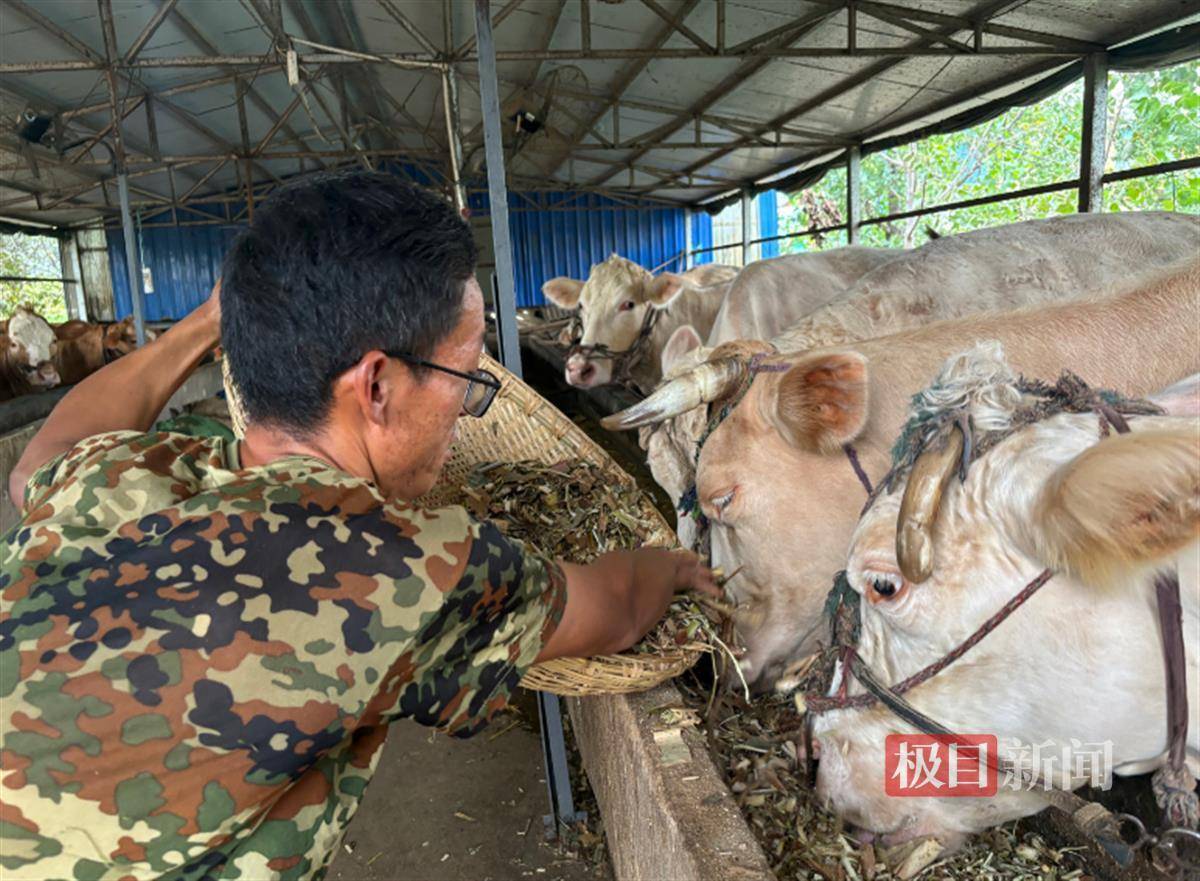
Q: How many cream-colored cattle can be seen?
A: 5